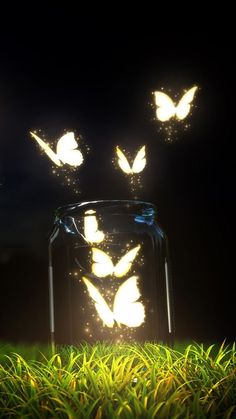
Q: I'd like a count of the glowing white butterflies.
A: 6